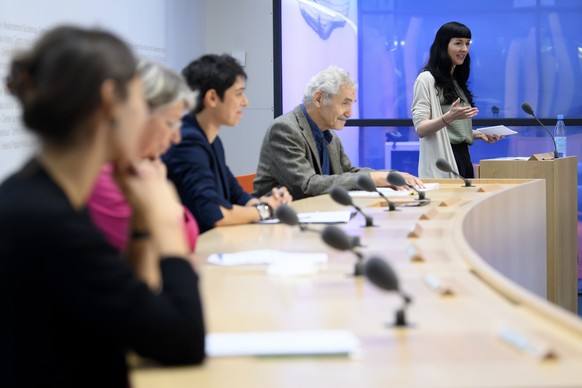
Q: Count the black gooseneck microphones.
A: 8